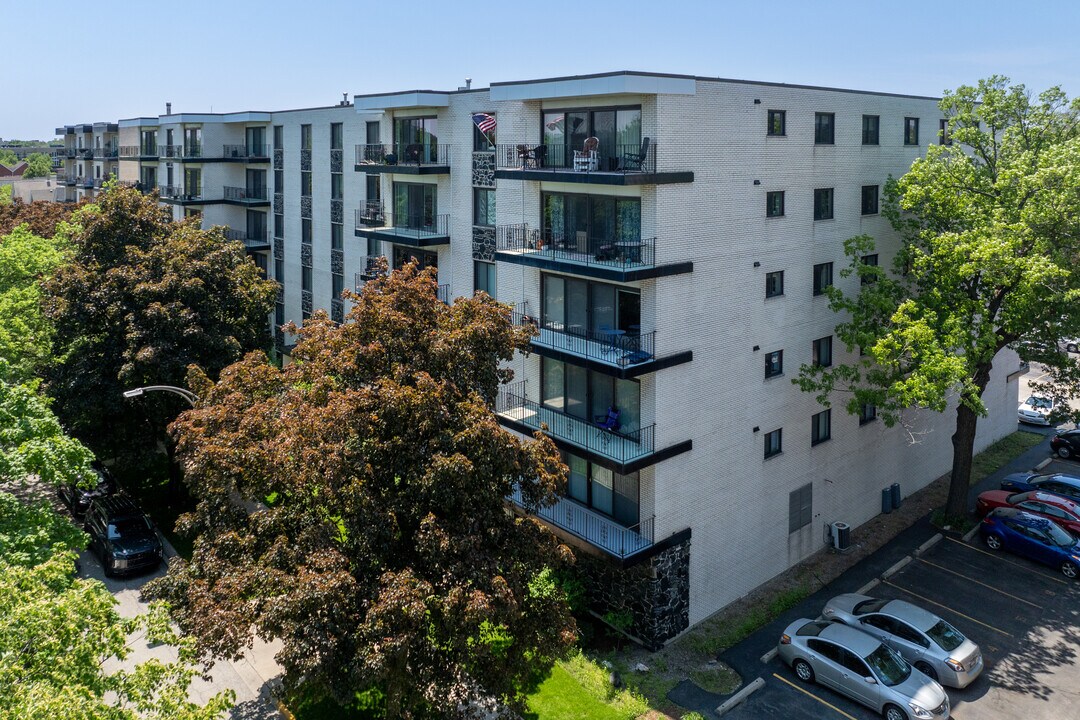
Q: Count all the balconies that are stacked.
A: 5